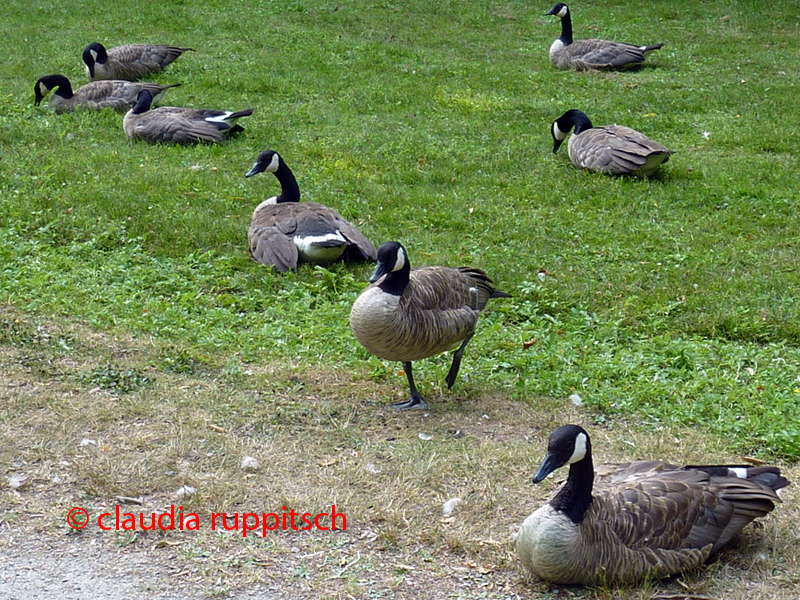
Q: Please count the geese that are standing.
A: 1